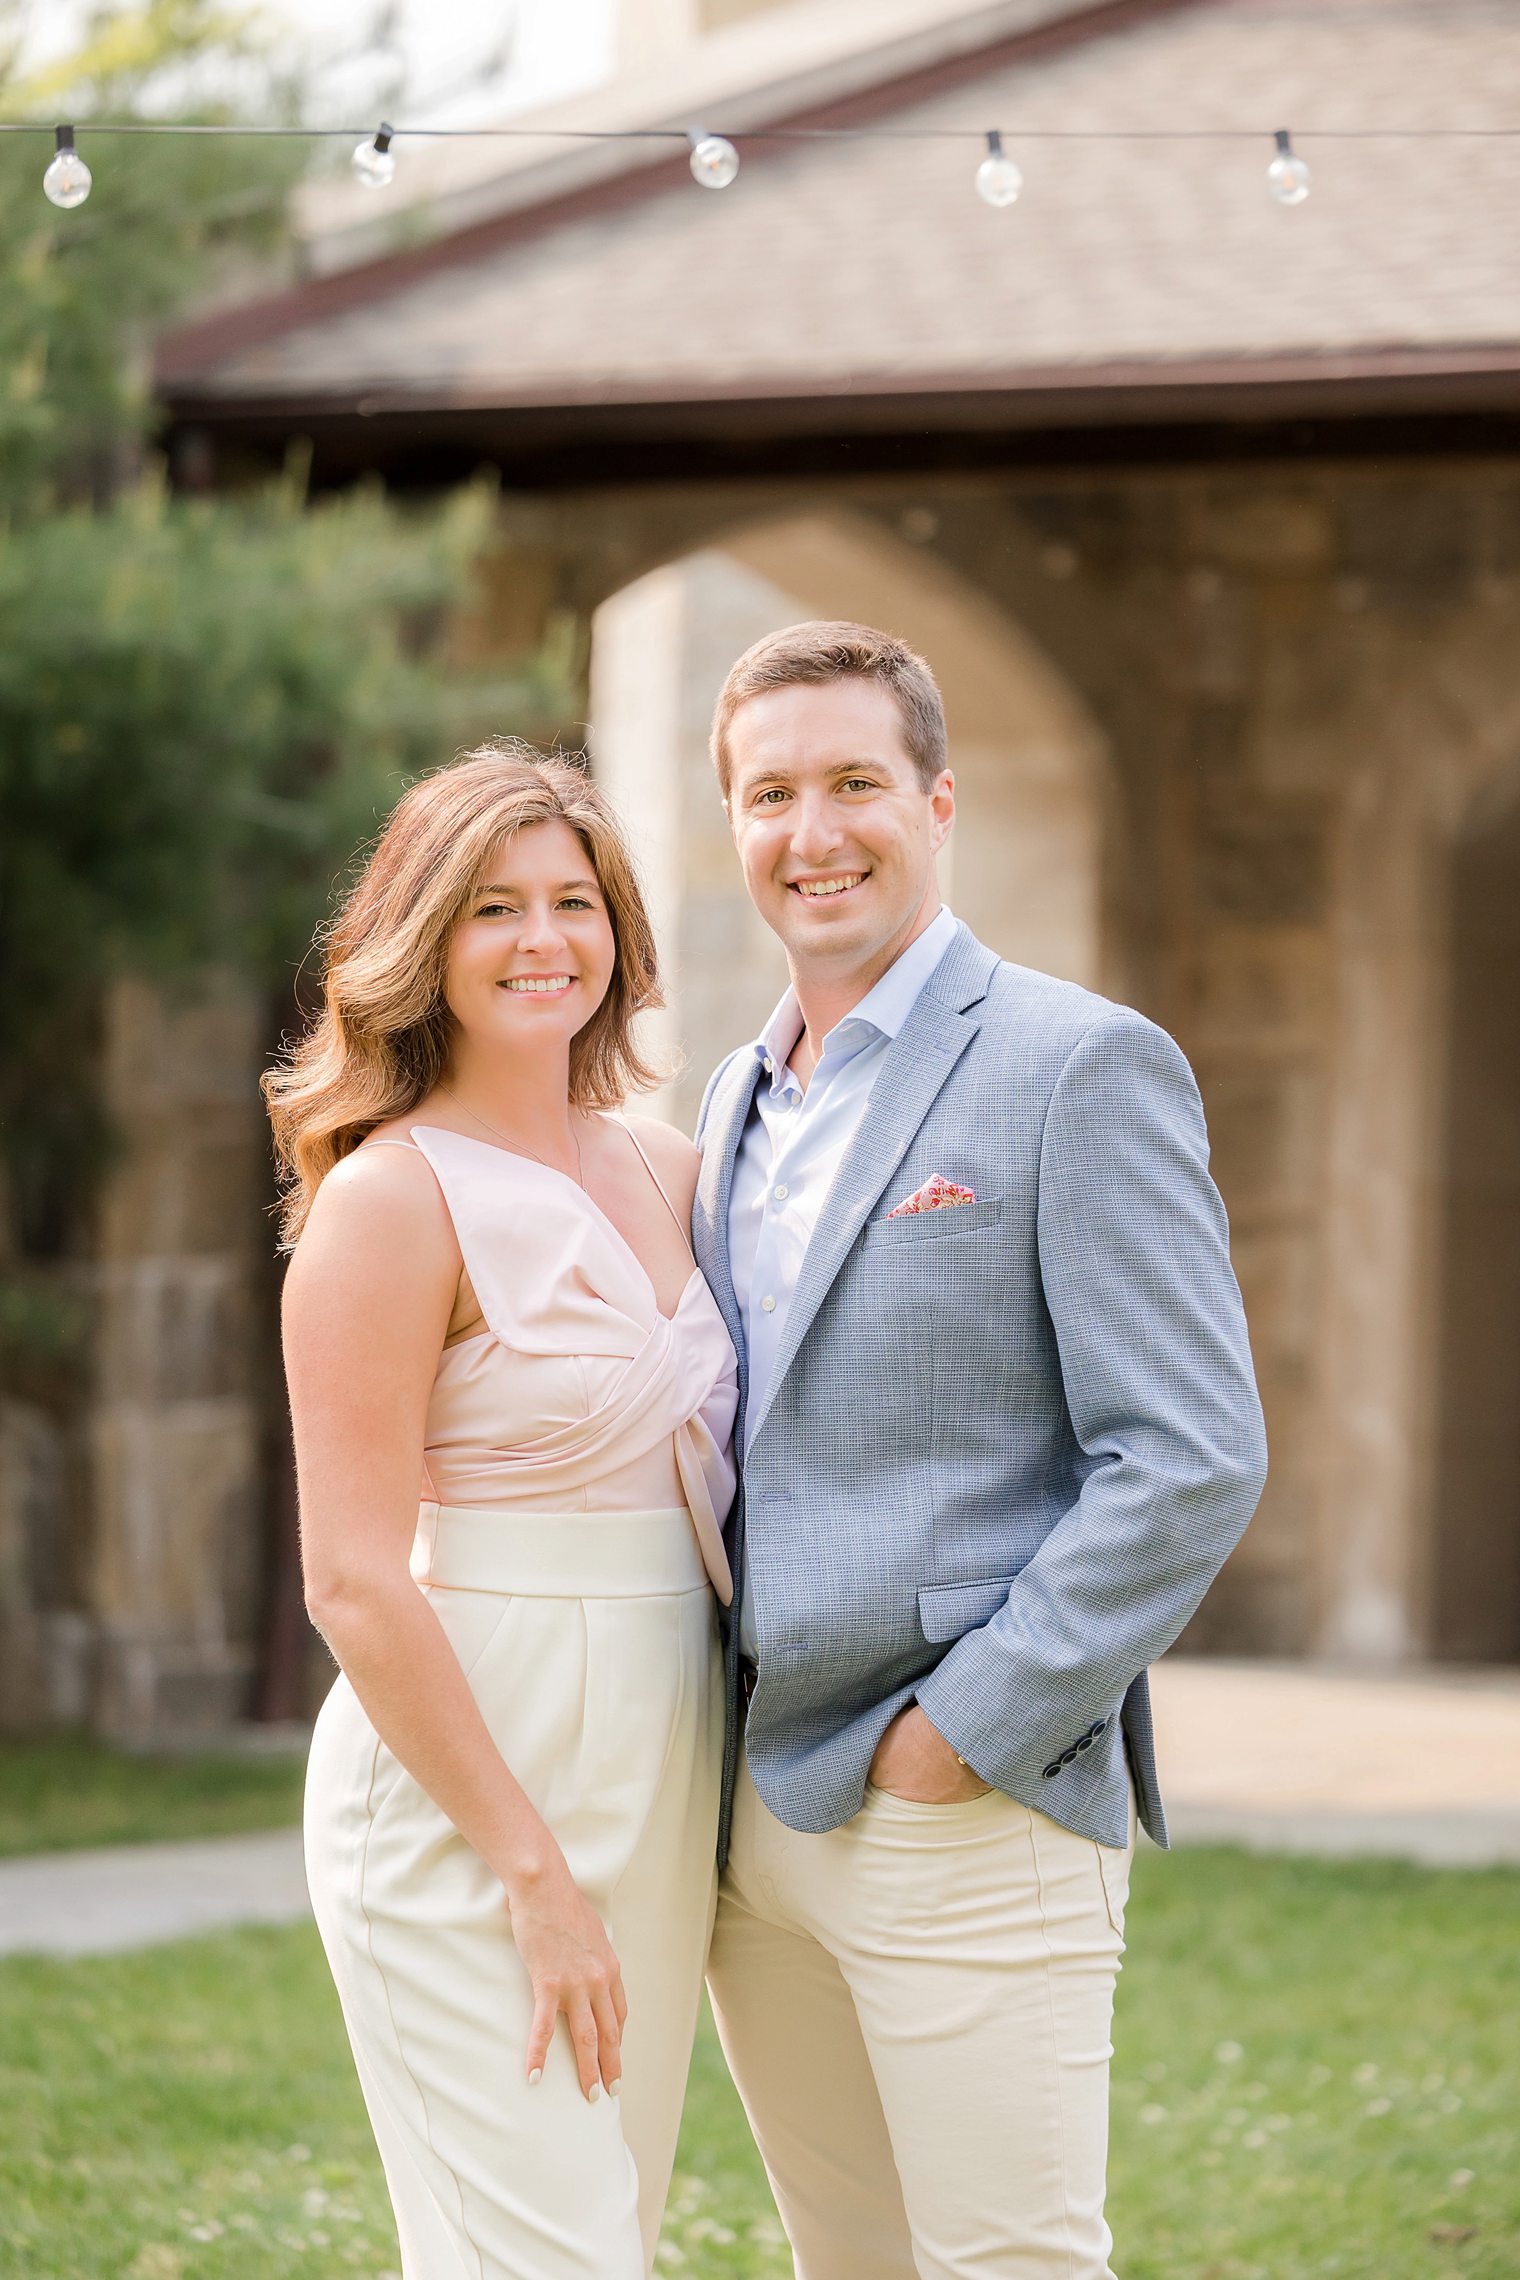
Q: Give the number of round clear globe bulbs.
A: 5